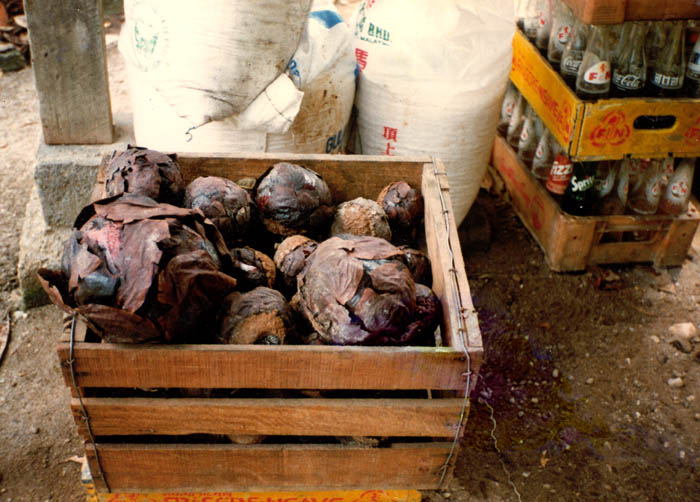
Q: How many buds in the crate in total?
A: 12